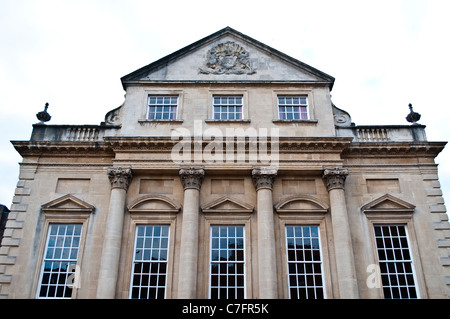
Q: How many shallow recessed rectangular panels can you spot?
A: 5